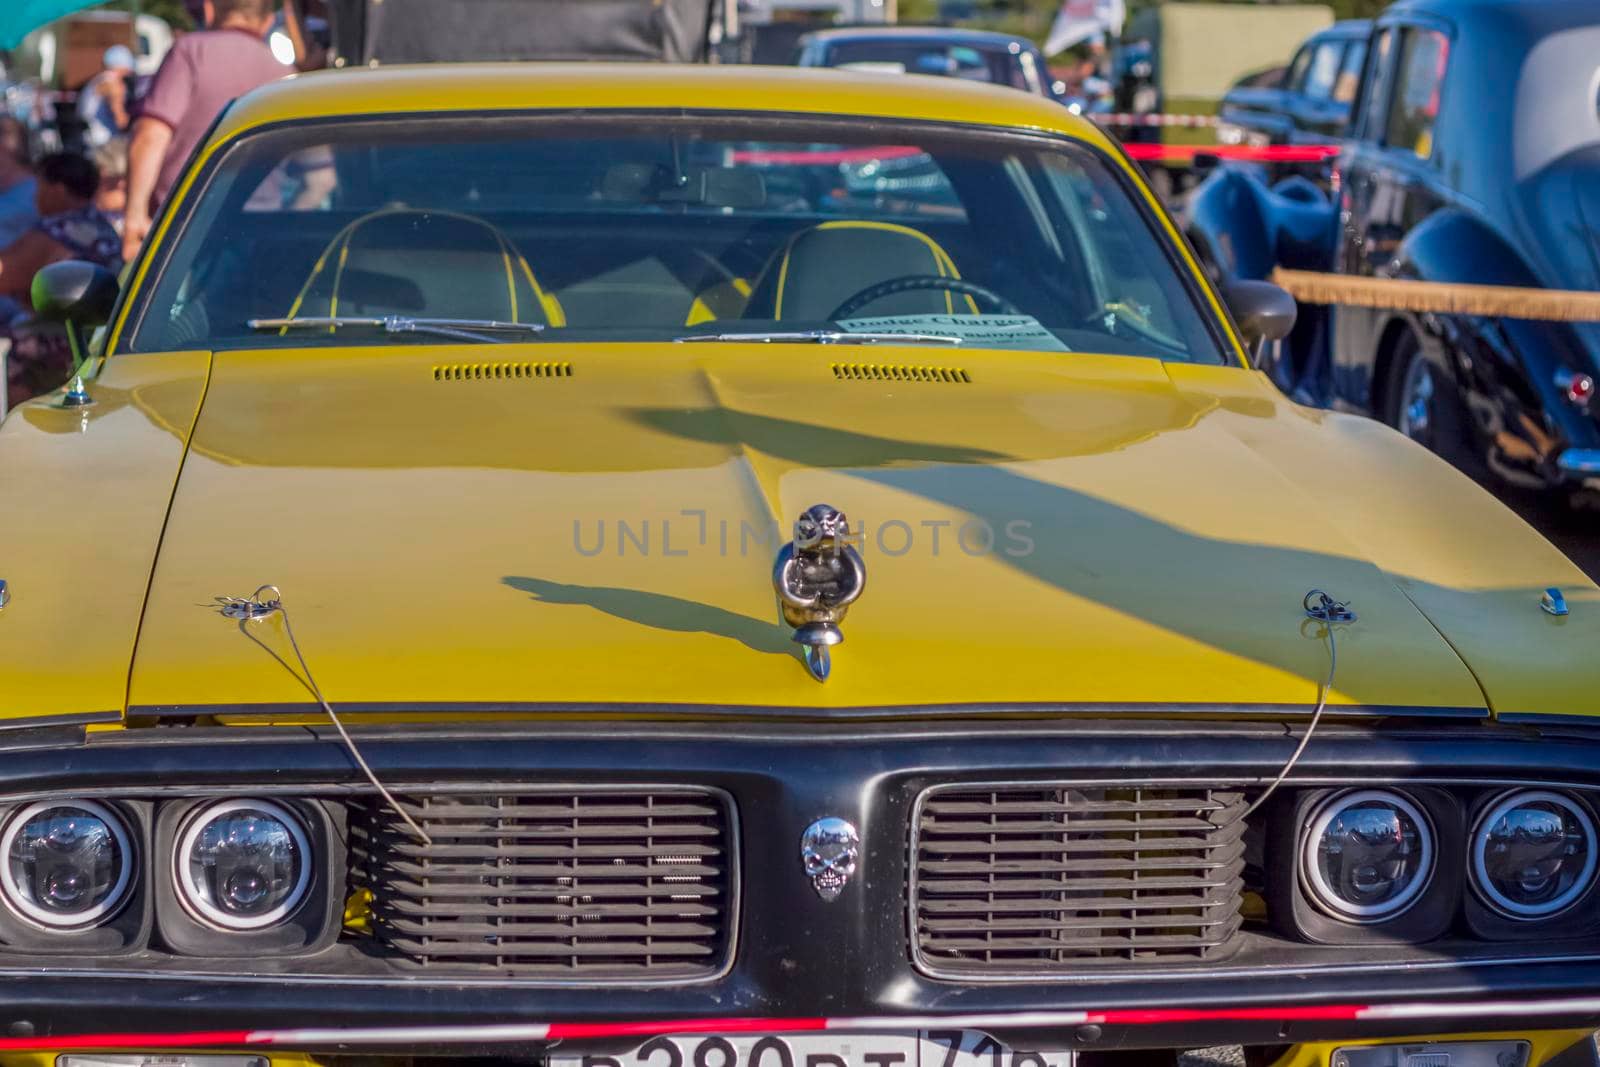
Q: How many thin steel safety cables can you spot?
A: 2